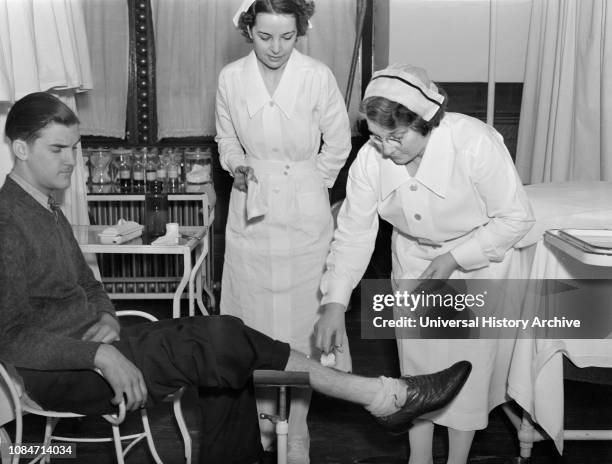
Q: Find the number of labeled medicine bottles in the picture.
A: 5